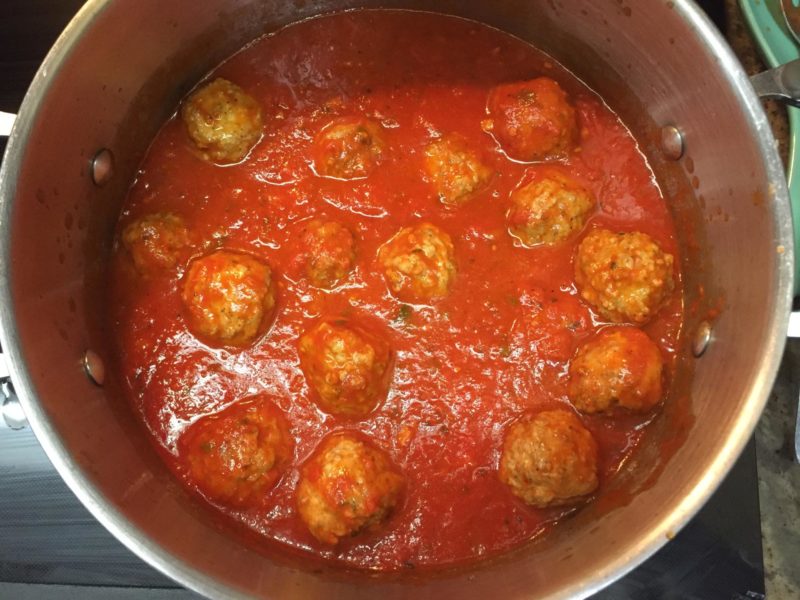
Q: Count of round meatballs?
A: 15